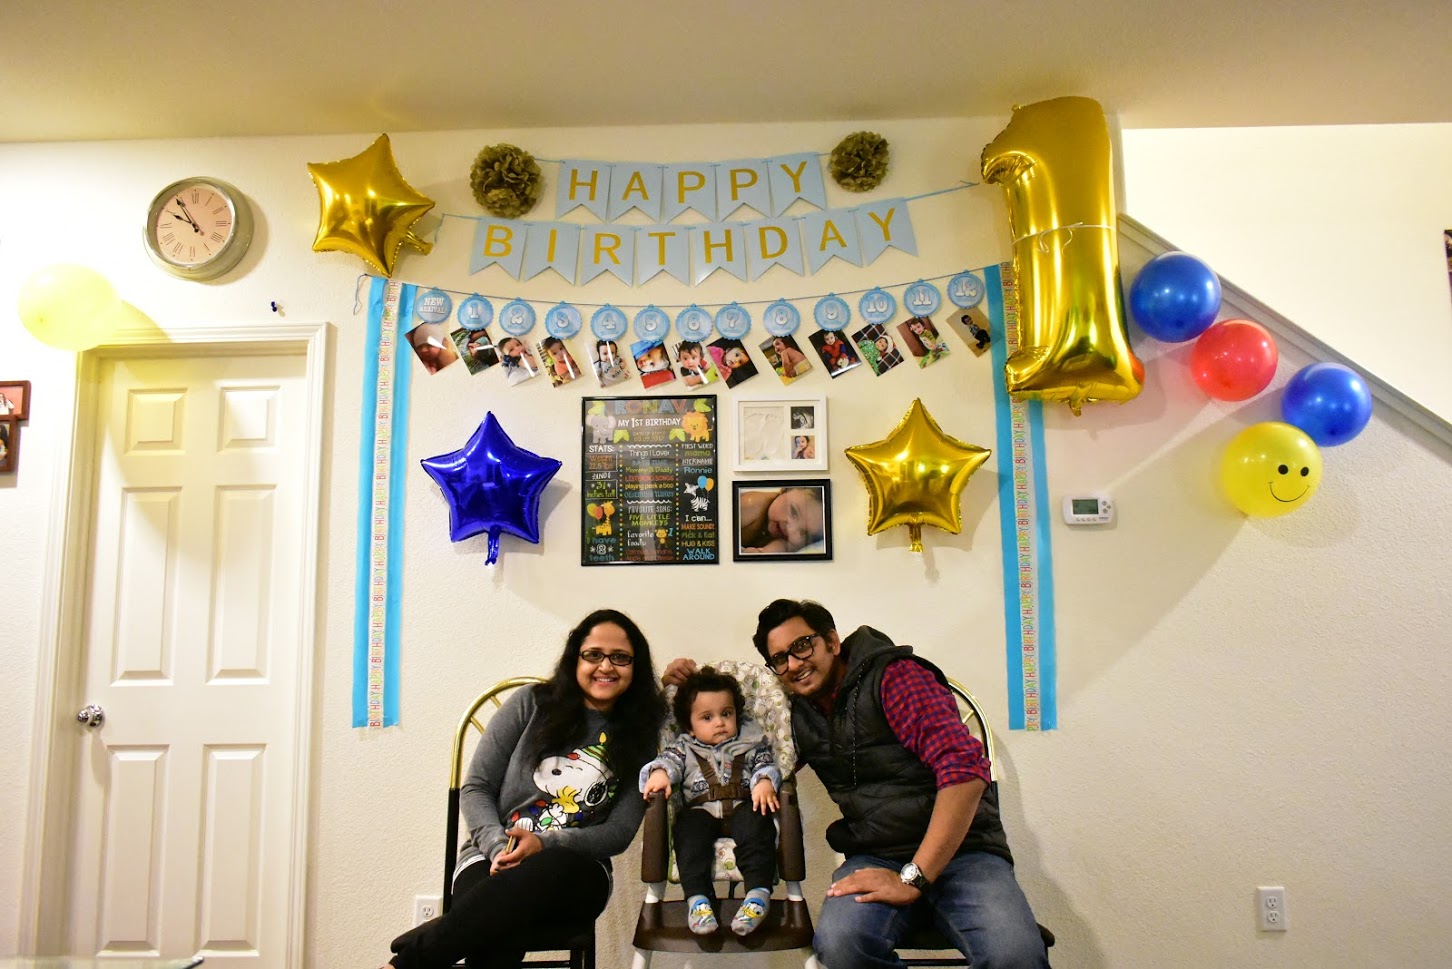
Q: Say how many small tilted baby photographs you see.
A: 13